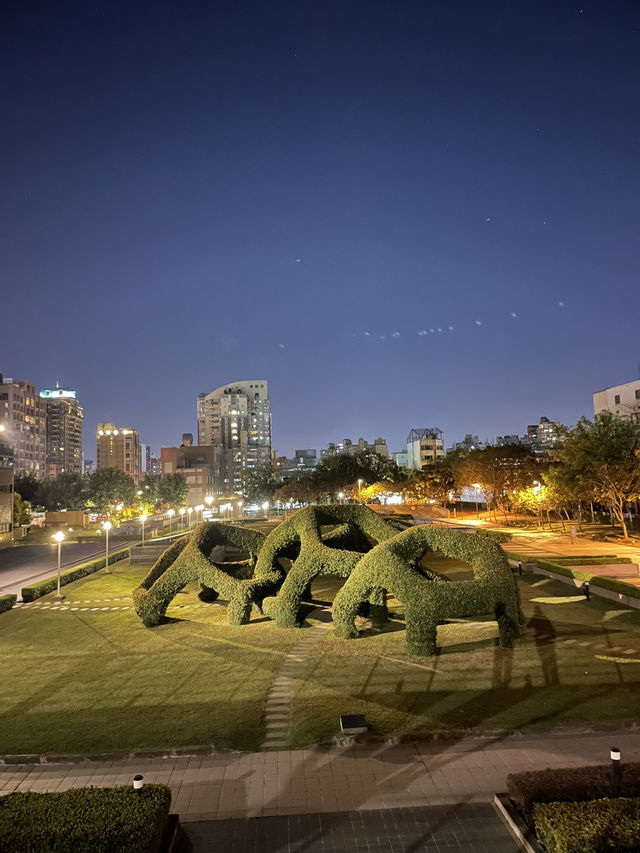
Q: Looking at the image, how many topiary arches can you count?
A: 3